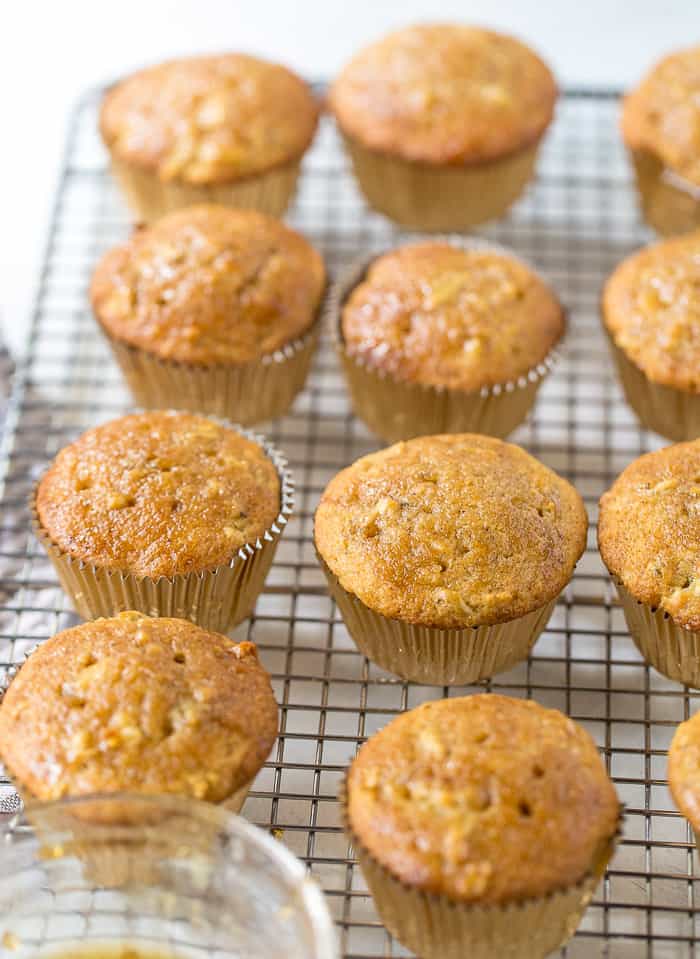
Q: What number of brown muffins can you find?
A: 12